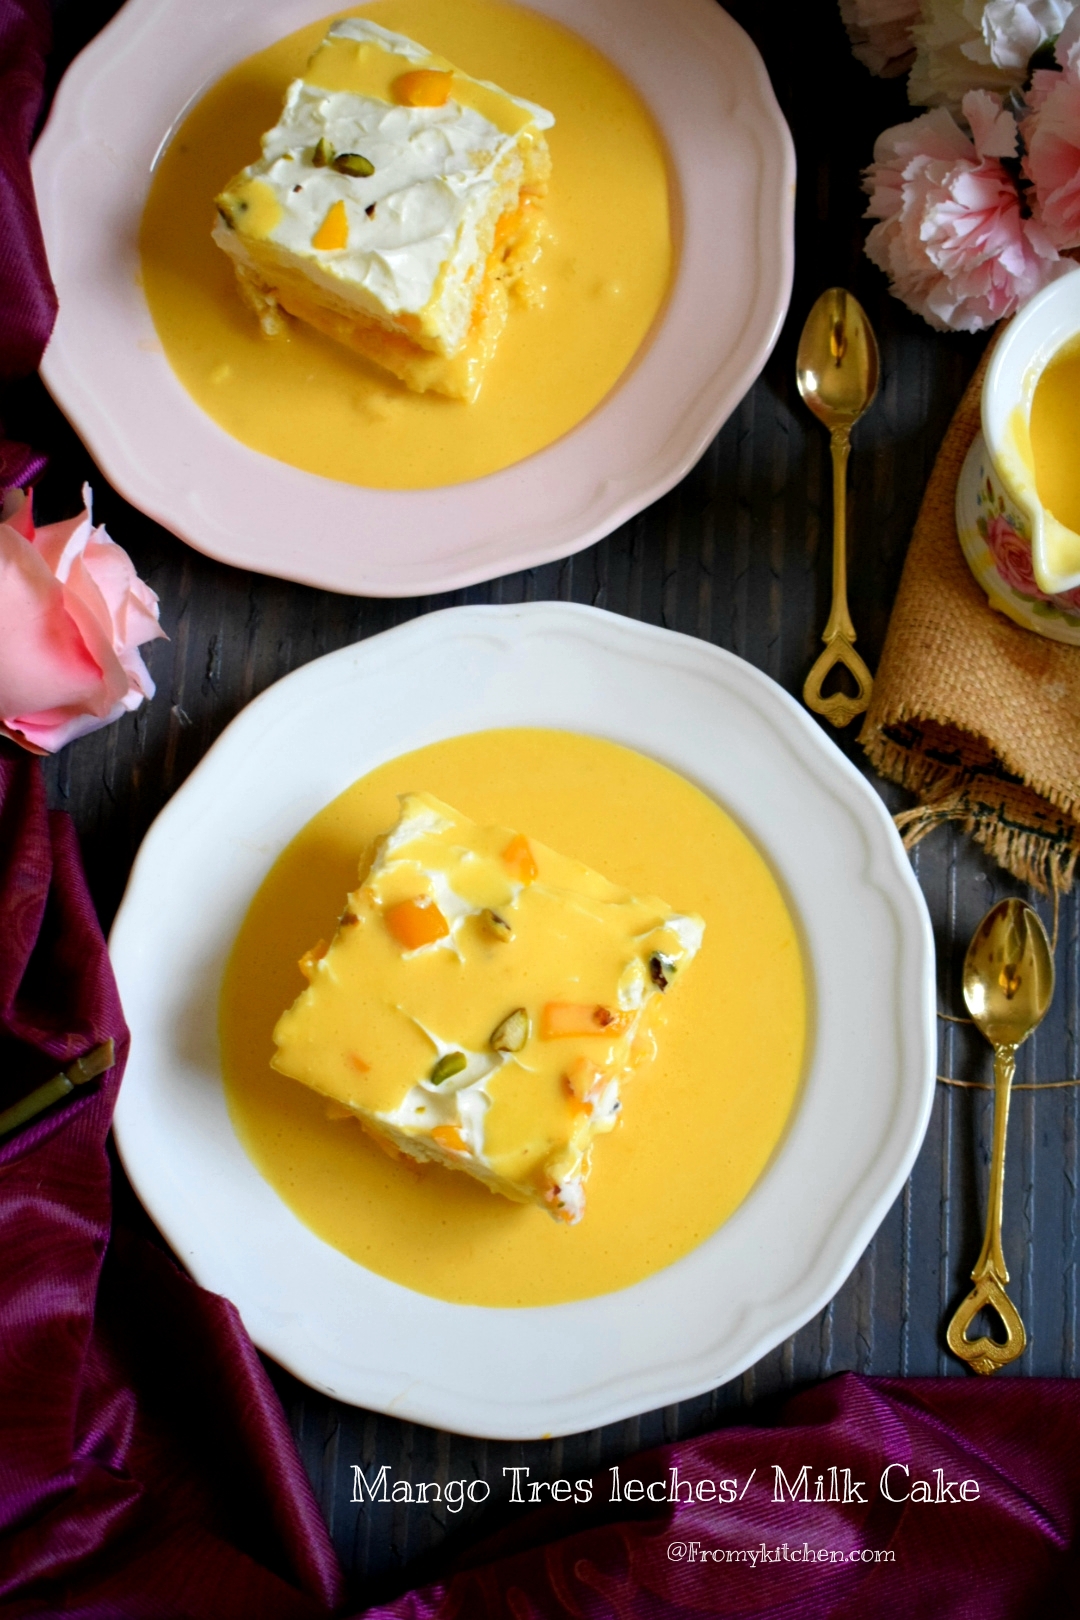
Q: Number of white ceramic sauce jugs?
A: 1